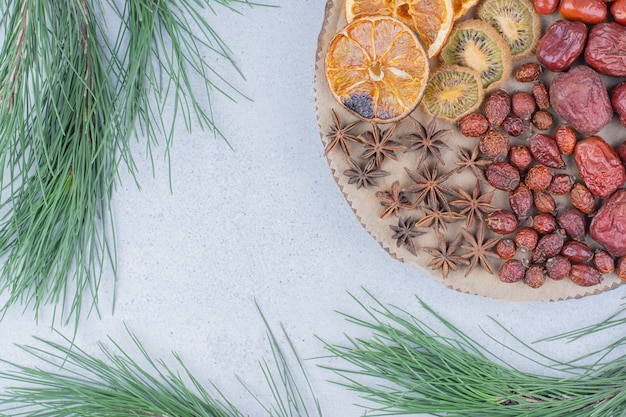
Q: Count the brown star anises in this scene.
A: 12